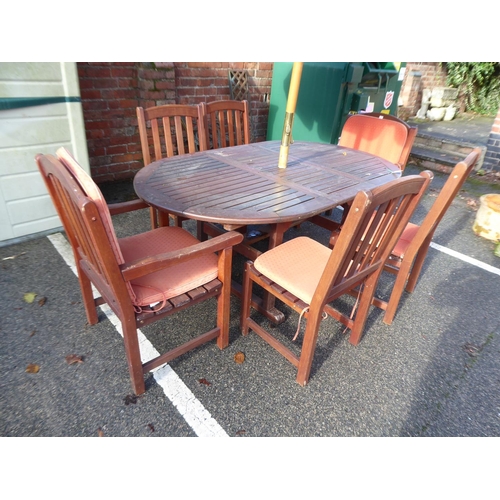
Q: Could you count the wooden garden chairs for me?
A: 6